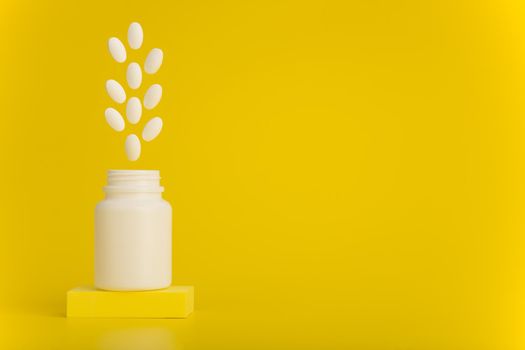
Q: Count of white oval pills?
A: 10